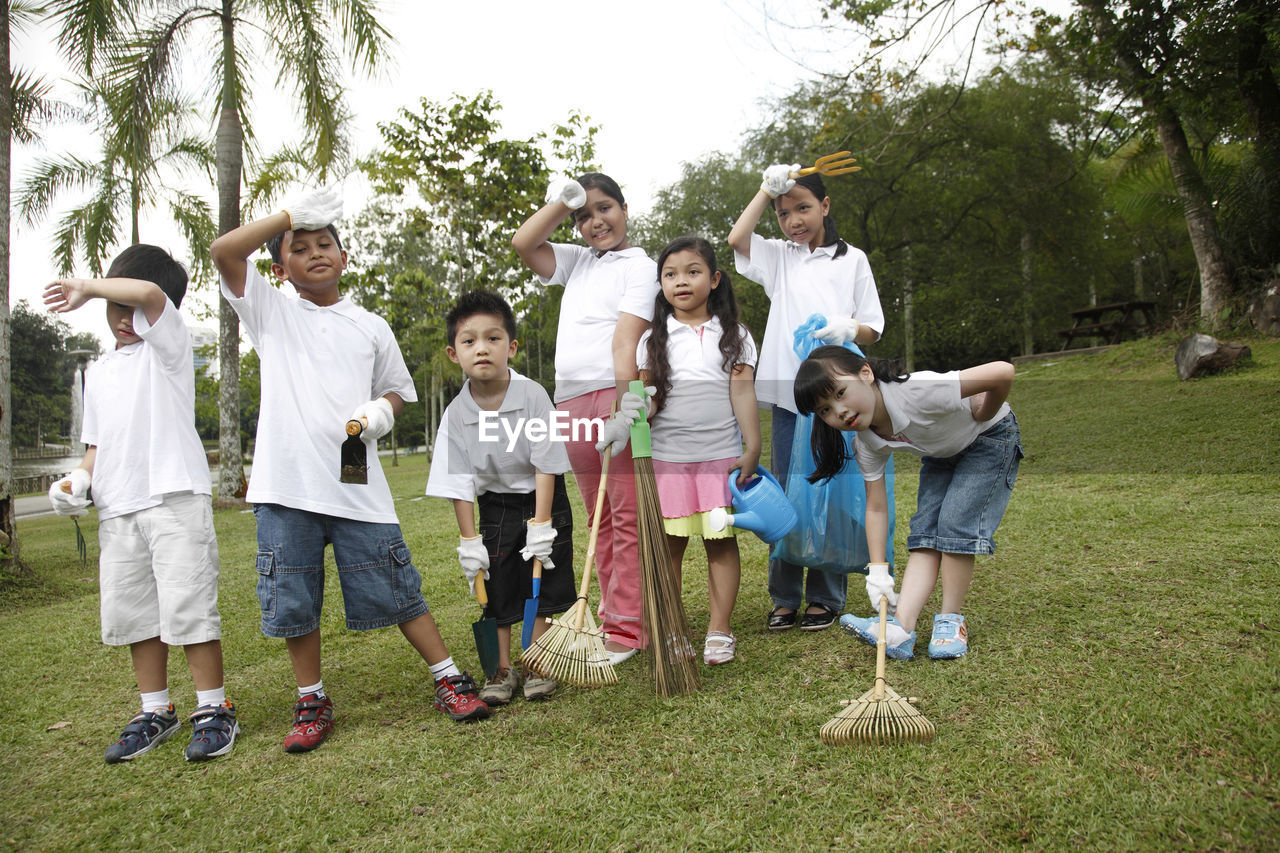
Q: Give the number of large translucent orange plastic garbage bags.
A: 0